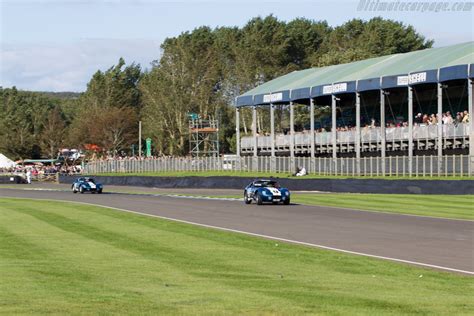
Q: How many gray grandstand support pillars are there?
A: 11